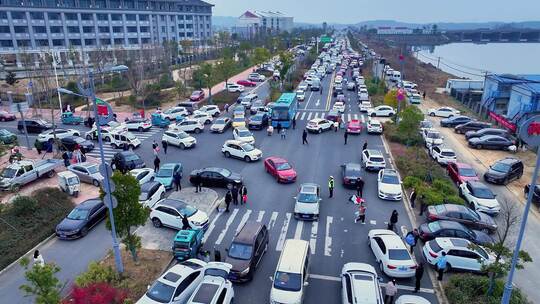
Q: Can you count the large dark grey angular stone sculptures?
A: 0